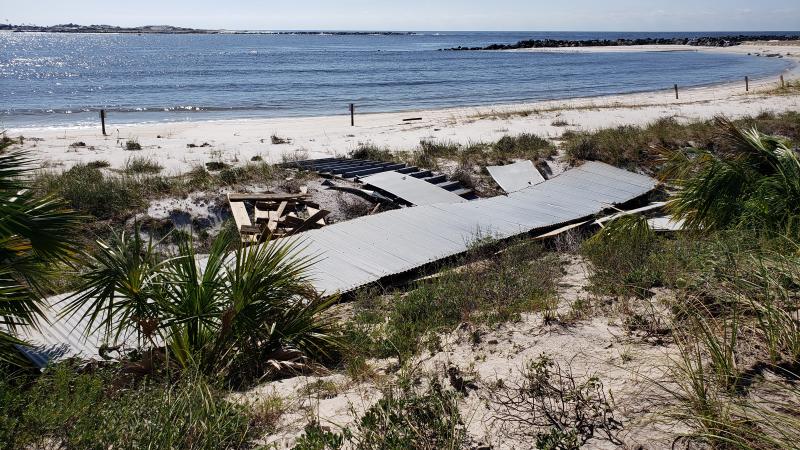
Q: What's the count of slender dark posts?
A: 5